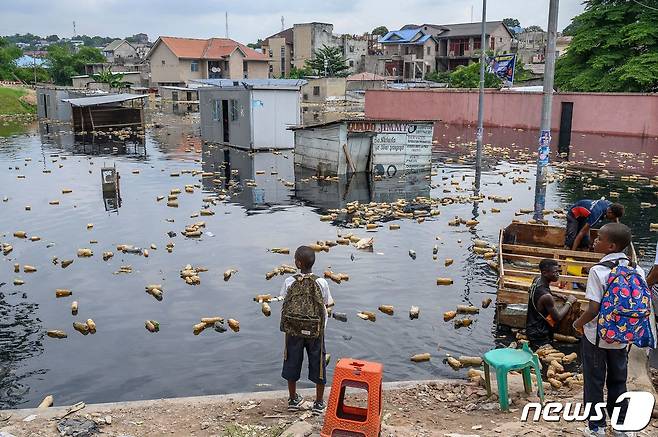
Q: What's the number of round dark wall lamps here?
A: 0